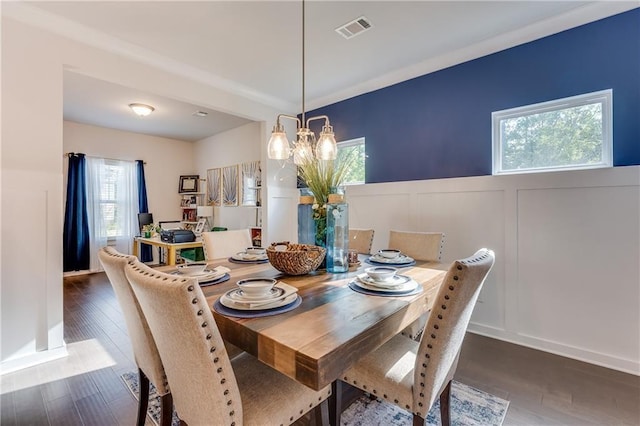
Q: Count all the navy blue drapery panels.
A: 2